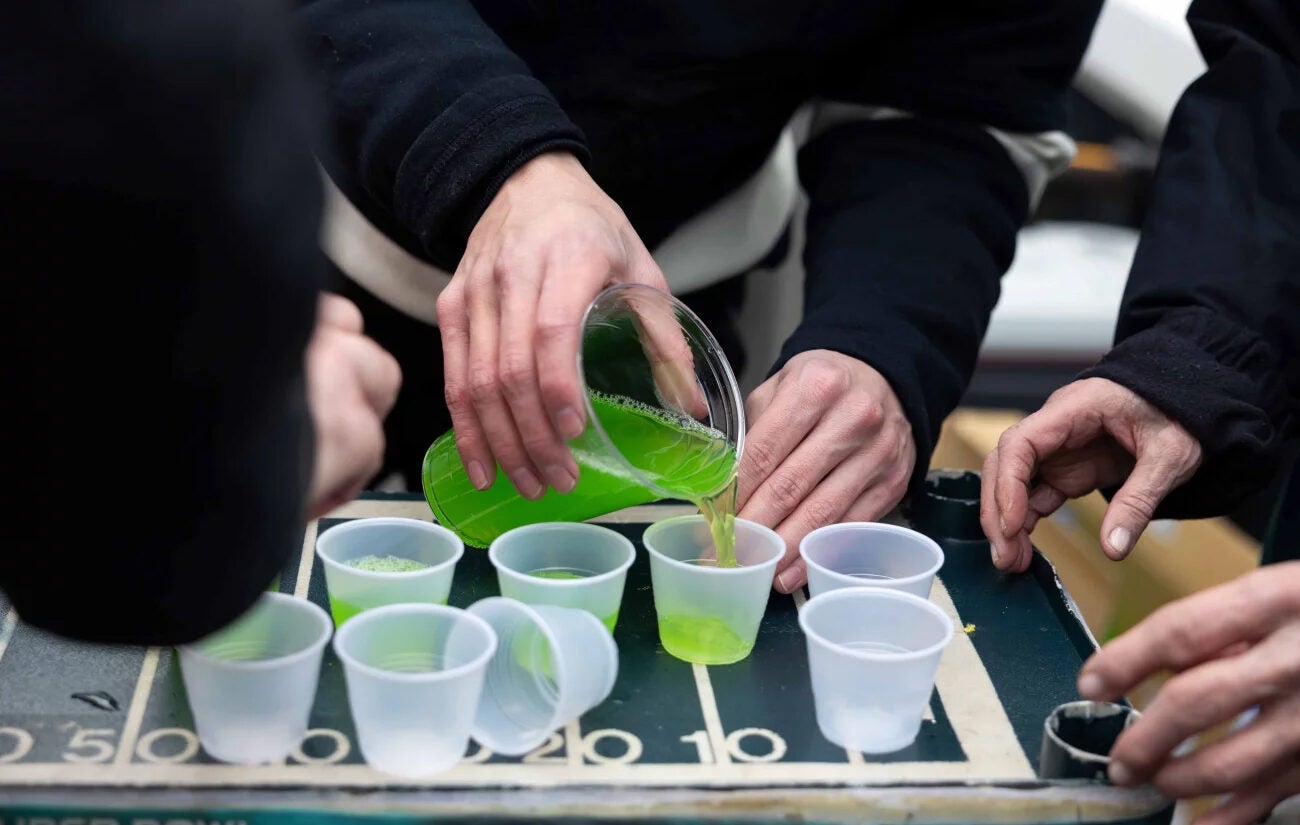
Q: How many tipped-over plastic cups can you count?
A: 1